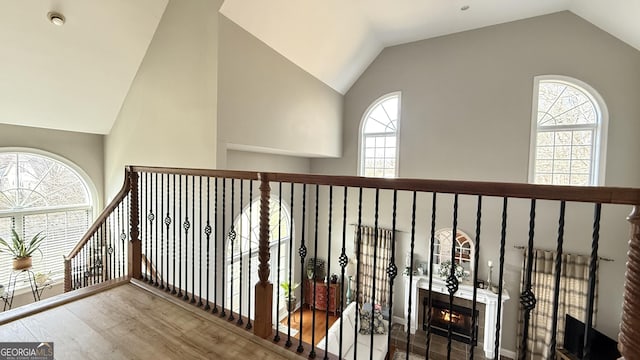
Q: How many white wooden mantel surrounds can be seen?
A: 1